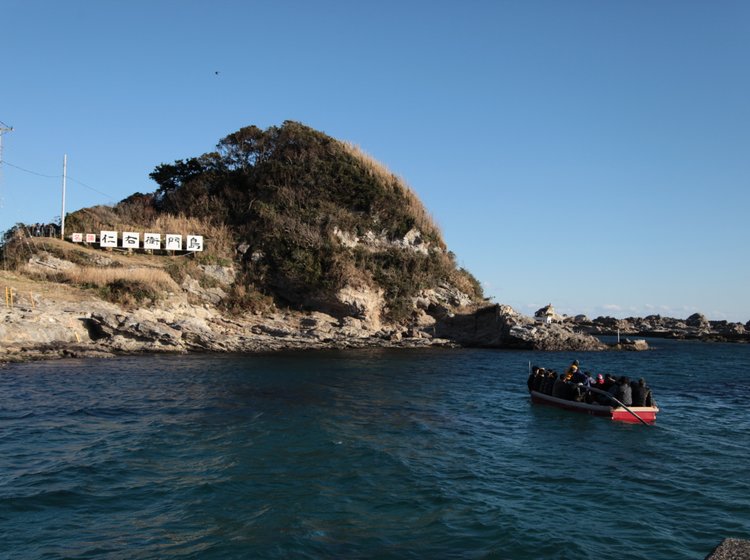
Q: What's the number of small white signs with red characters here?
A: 2